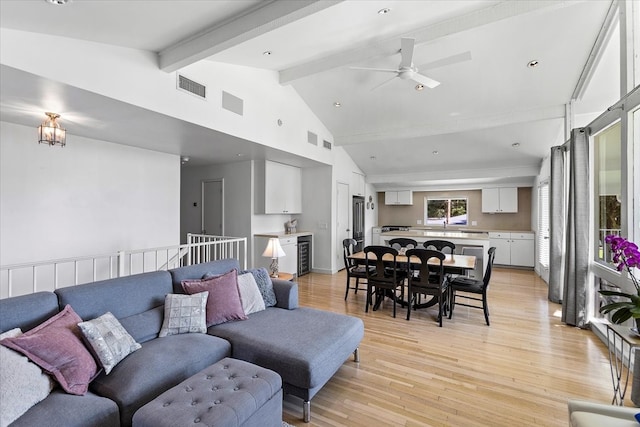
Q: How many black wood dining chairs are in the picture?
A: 6